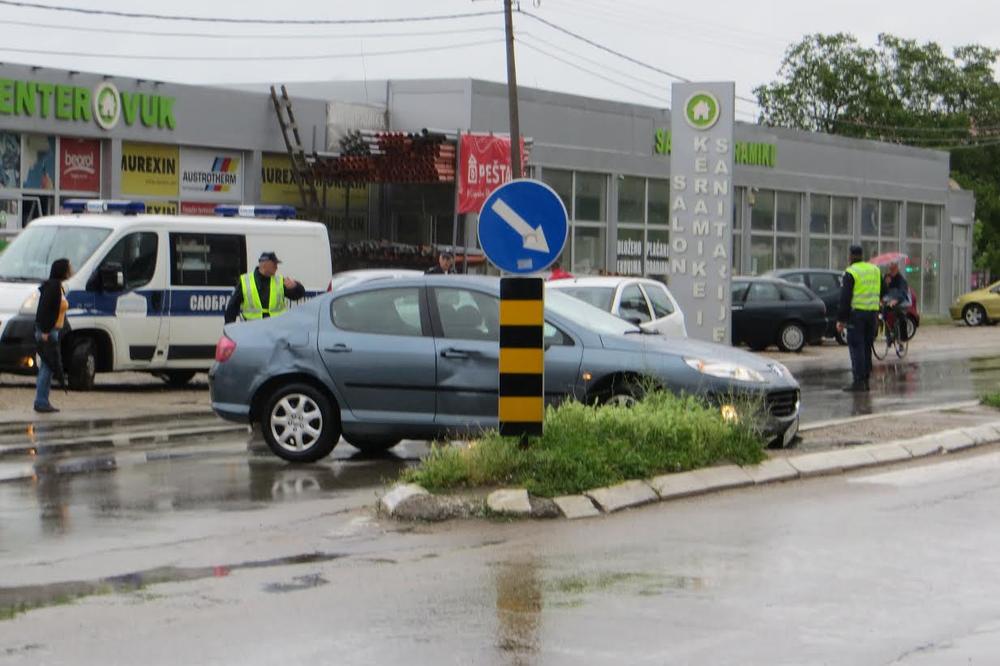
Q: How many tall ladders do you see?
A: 1